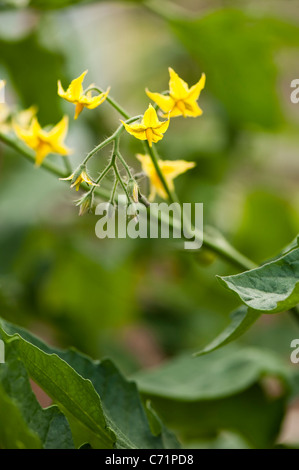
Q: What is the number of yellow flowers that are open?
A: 5